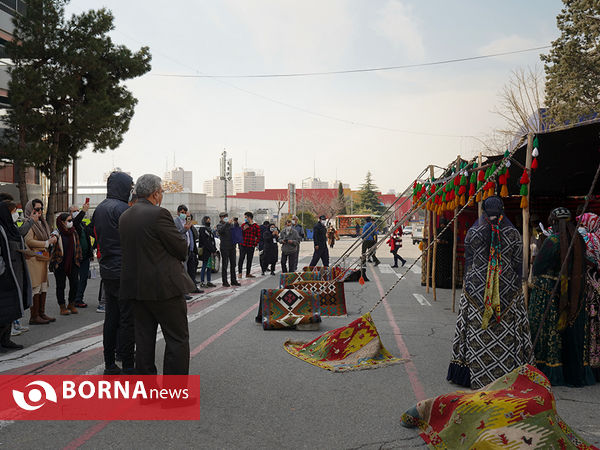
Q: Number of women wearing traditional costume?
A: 3